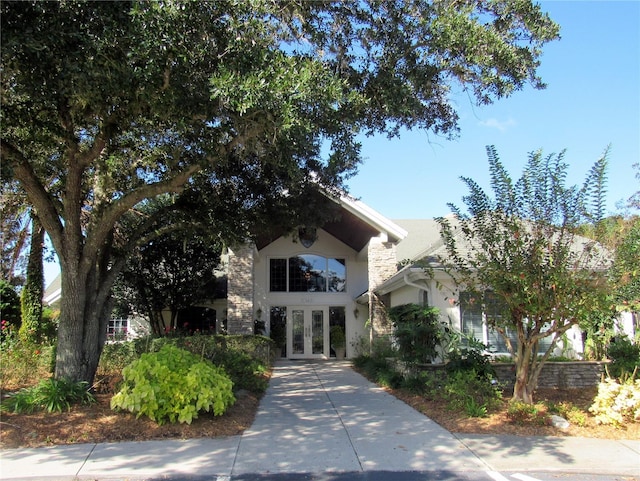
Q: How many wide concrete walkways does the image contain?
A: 1